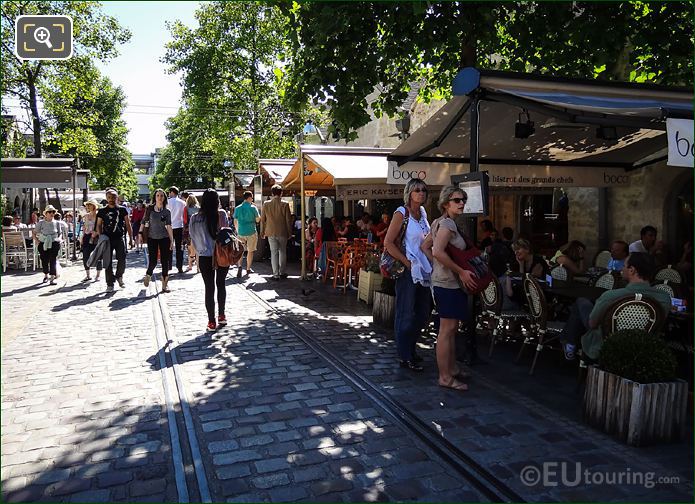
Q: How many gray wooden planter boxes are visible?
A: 2